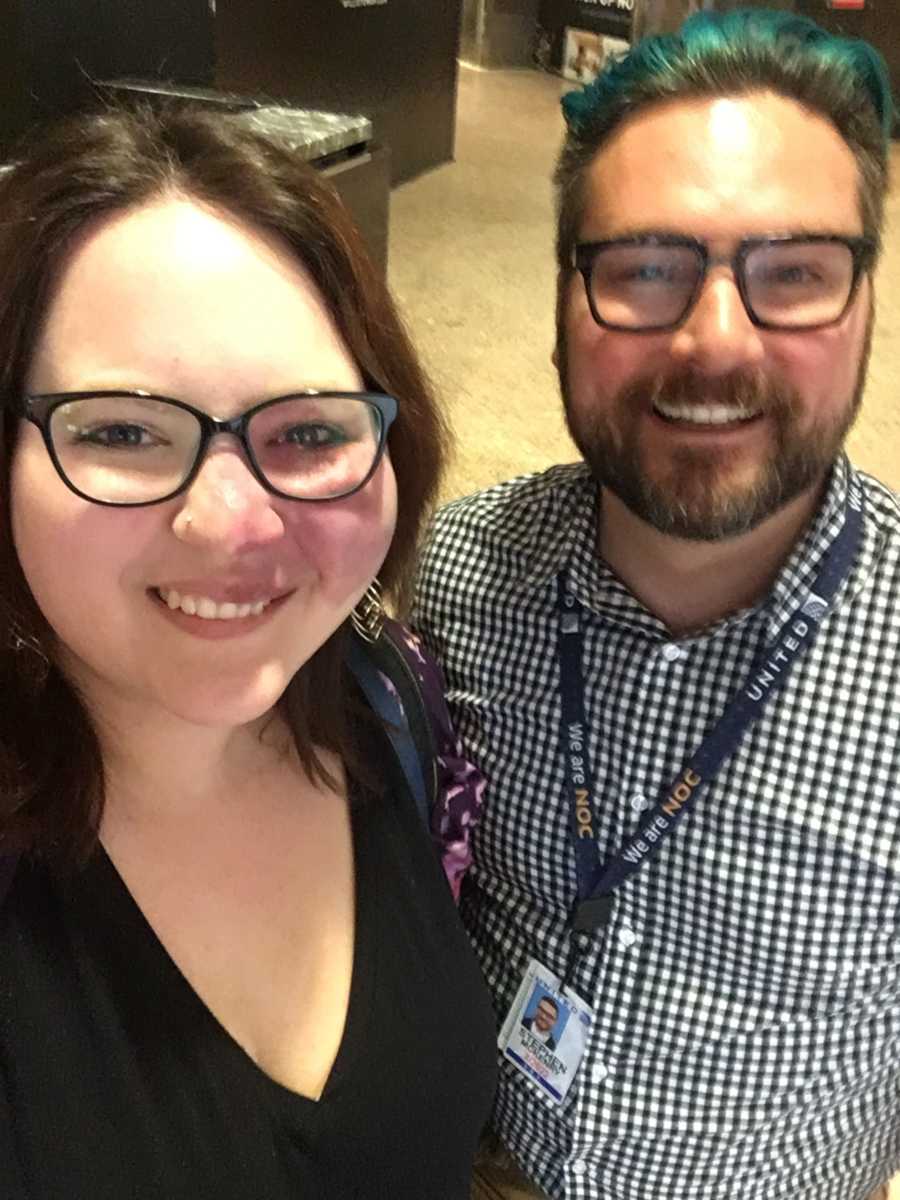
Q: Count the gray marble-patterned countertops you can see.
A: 1